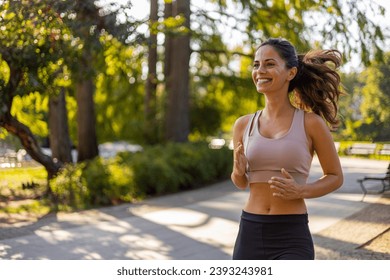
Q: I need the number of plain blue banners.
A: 0